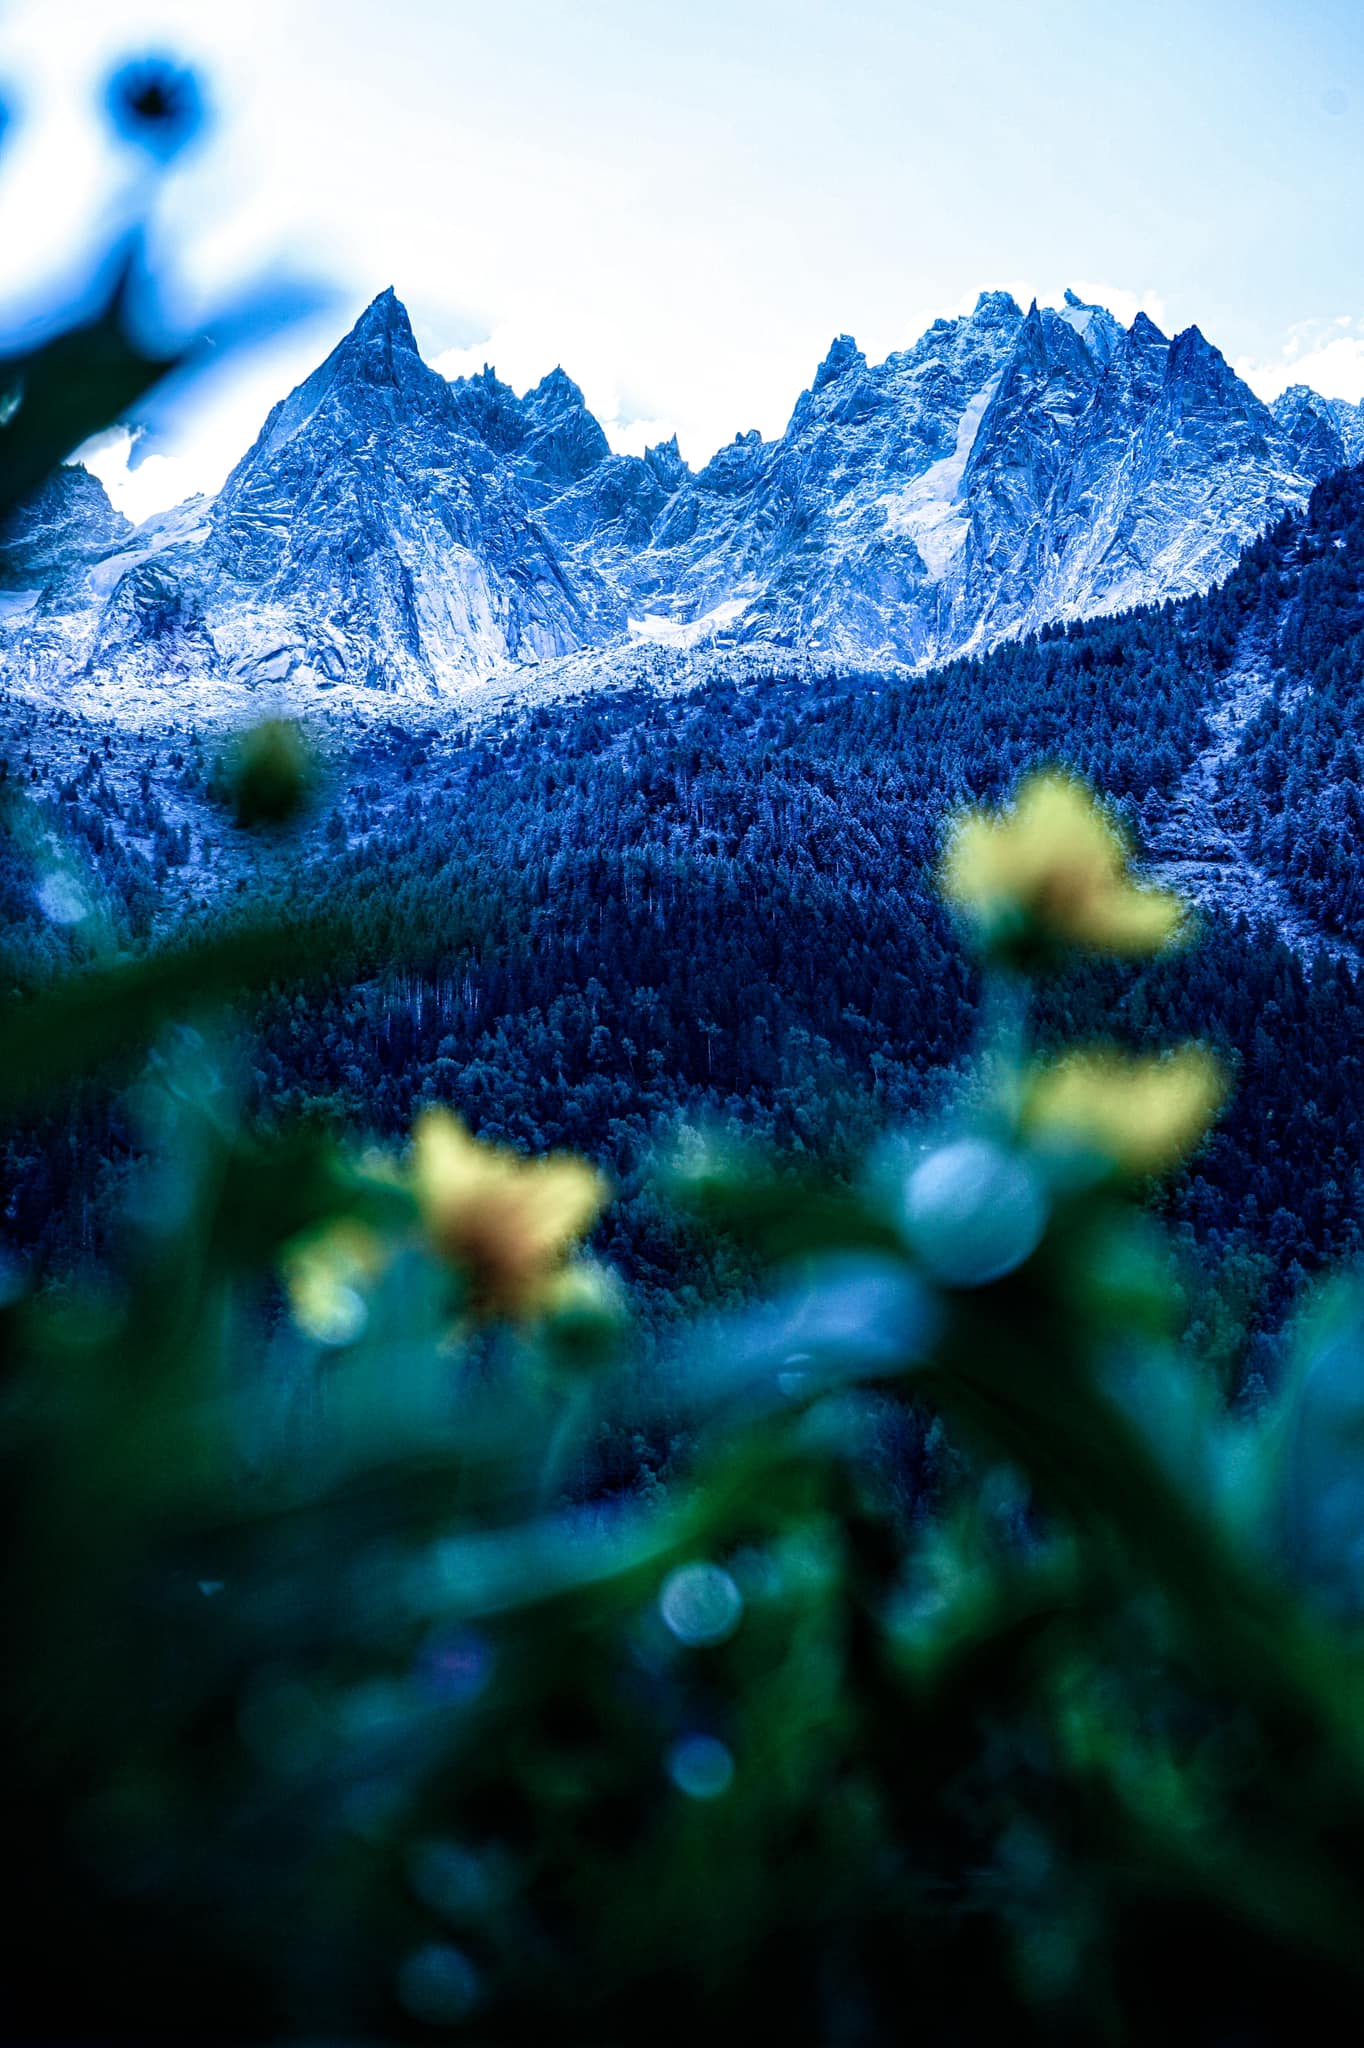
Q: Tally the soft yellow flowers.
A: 4